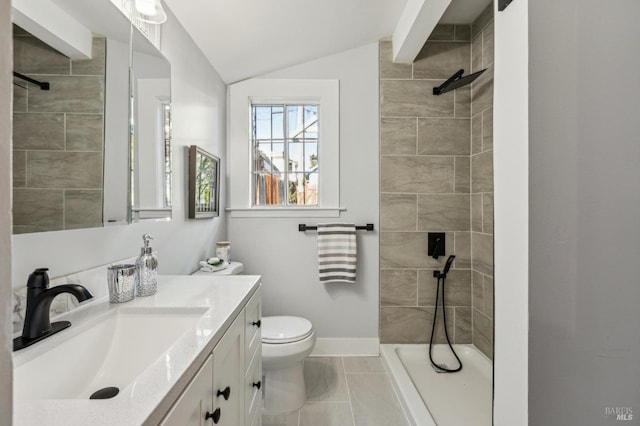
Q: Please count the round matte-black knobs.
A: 4